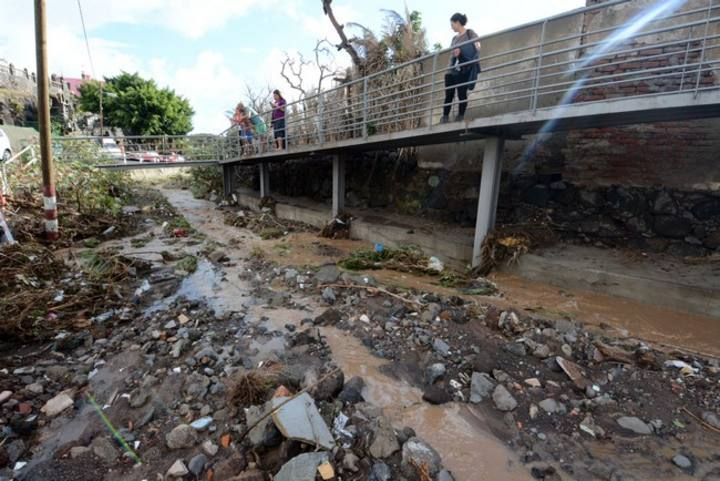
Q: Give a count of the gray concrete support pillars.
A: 4